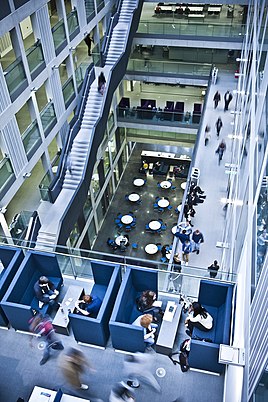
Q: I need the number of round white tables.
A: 12